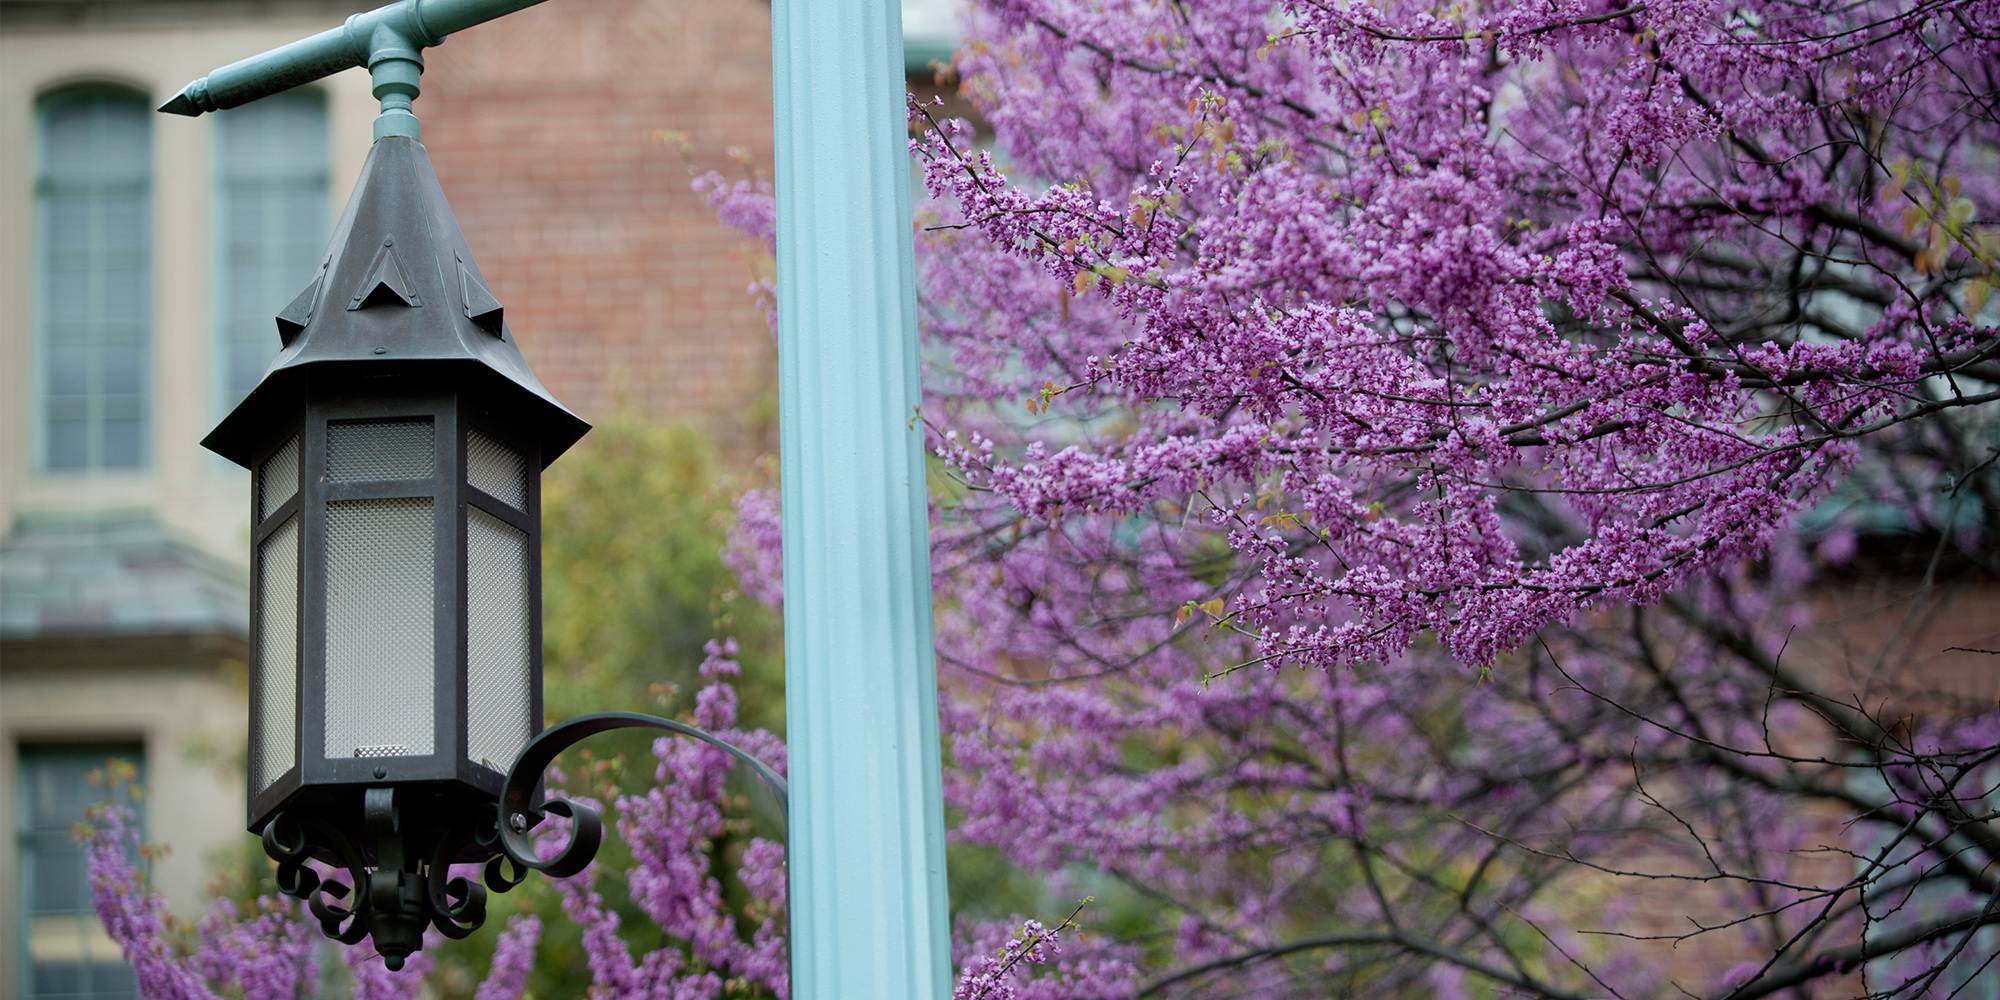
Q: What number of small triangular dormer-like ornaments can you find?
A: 3